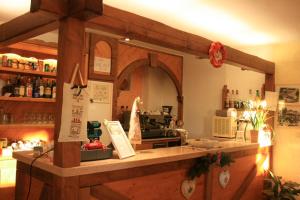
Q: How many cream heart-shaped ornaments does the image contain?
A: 2